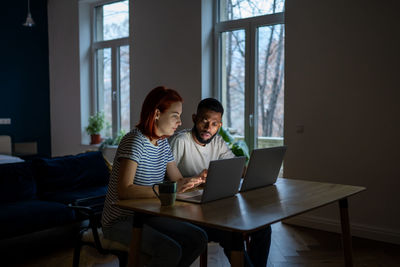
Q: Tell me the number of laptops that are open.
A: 2